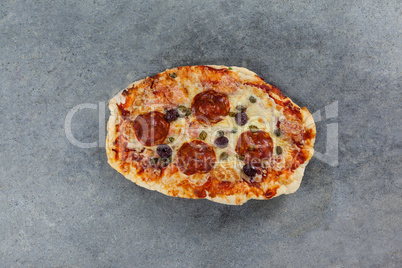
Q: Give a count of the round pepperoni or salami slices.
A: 4